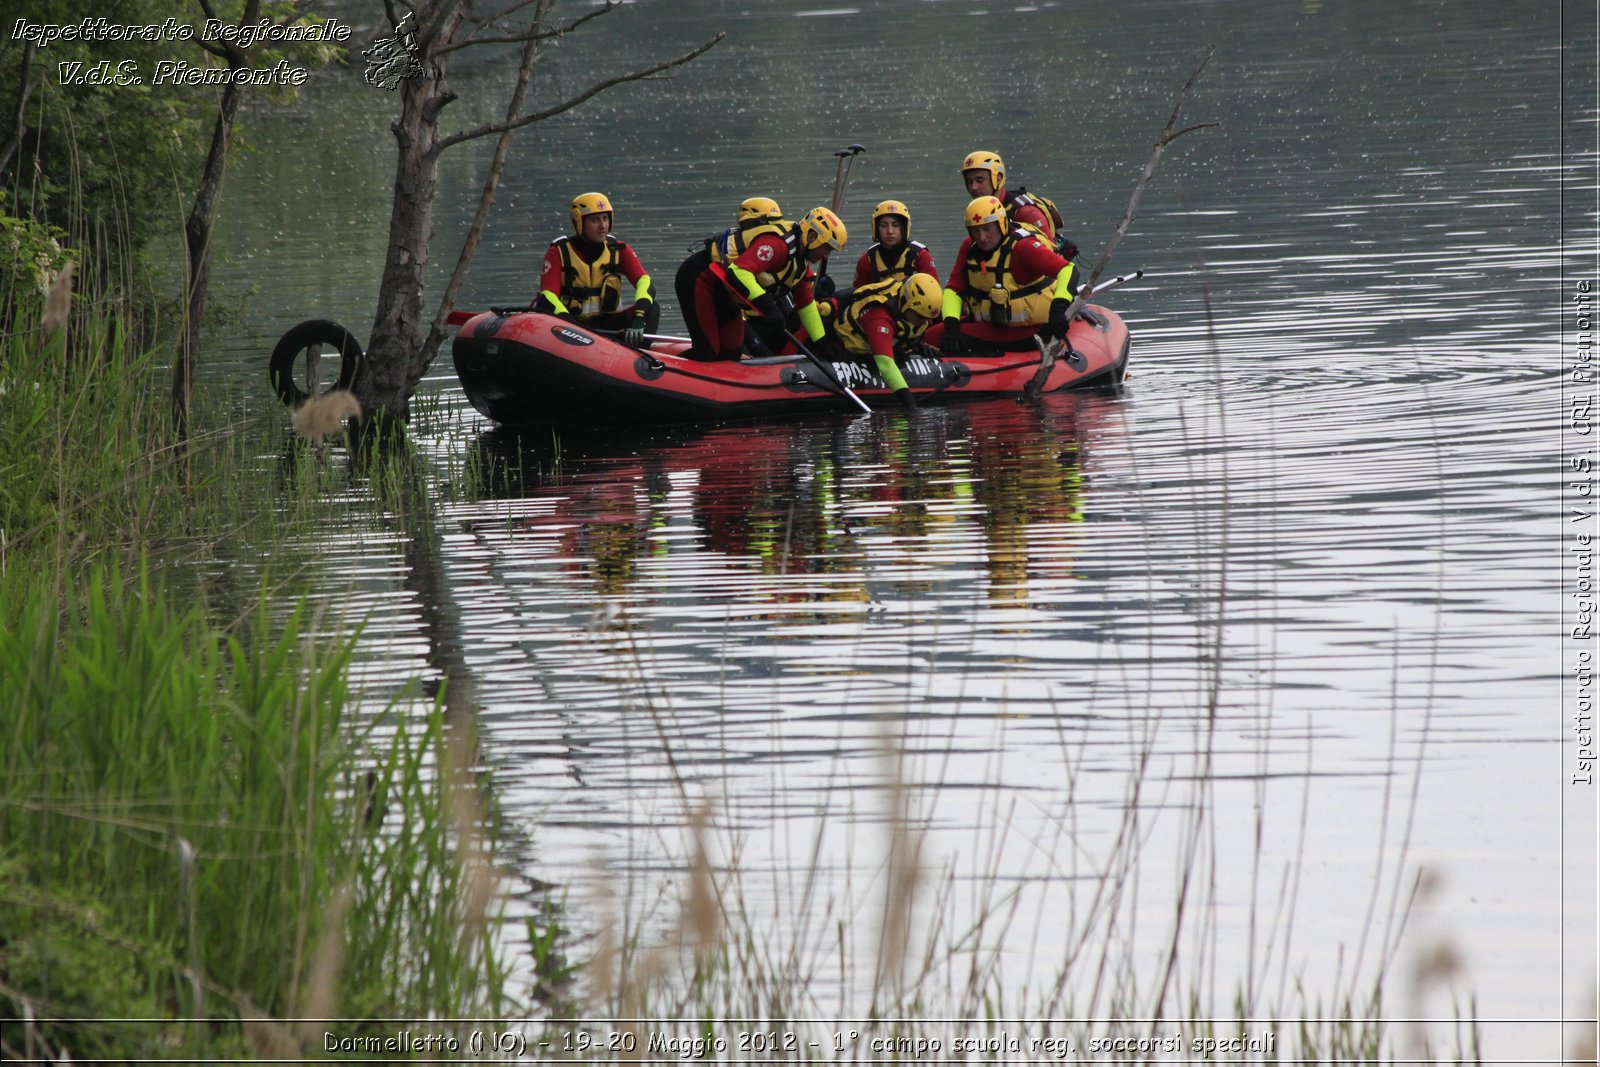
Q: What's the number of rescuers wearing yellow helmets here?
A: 7